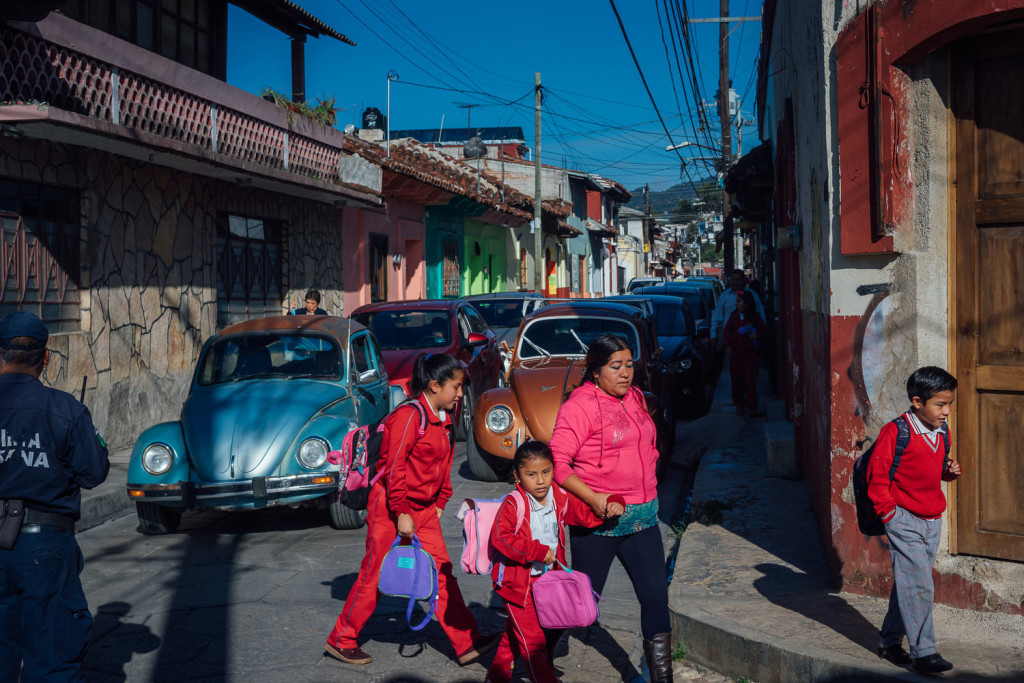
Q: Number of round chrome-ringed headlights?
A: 3